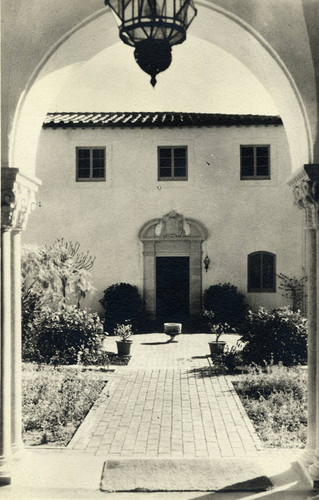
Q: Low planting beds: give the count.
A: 2